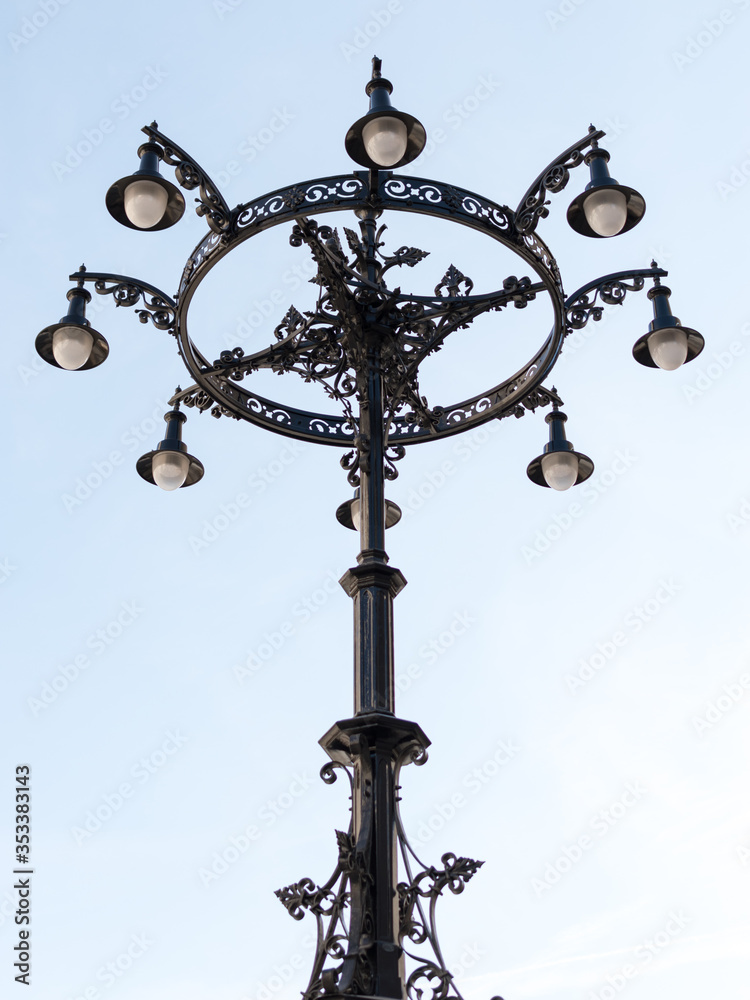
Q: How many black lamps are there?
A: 8